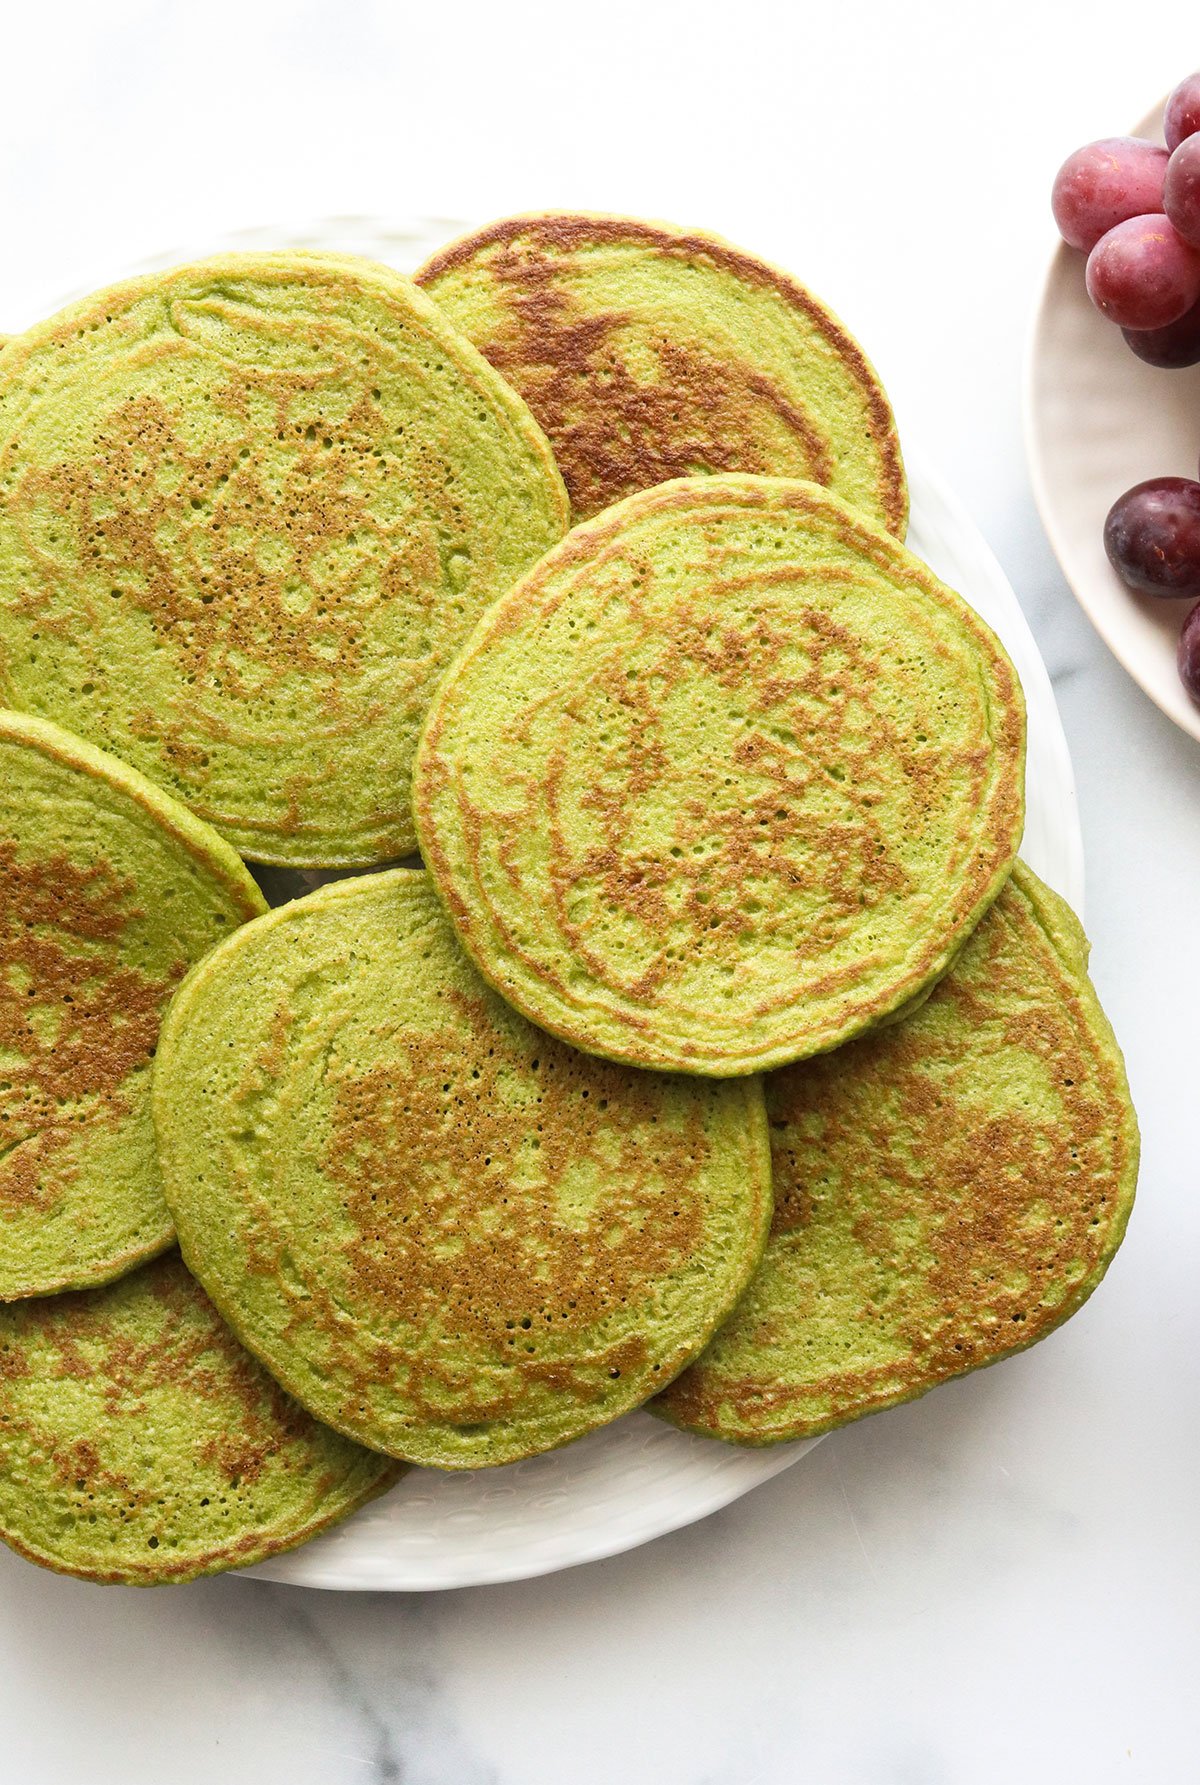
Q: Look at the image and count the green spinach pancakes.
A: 7